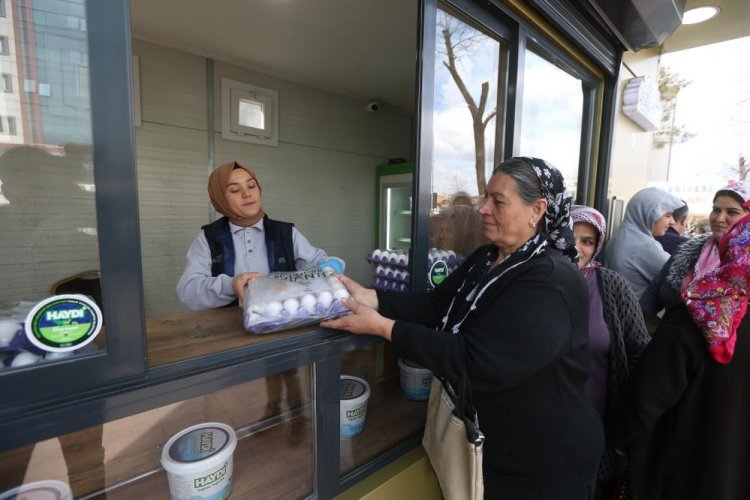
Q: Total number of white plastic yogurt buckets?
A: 4